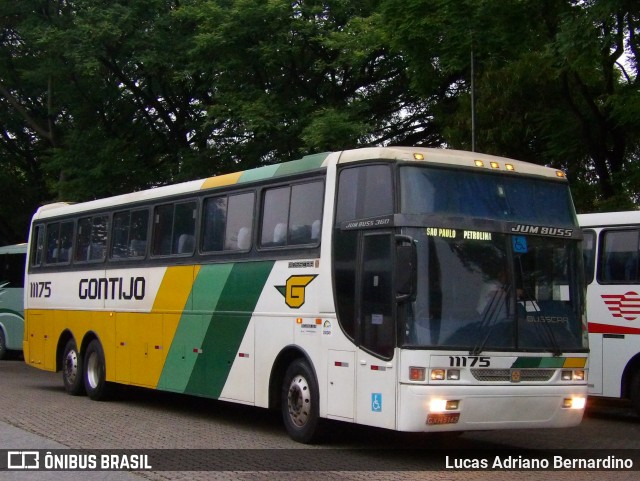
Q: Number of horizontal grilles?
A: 1